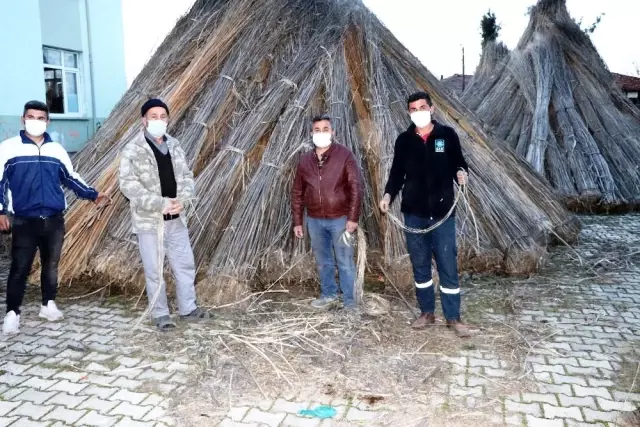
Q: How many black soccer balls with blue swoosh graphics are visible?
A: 0